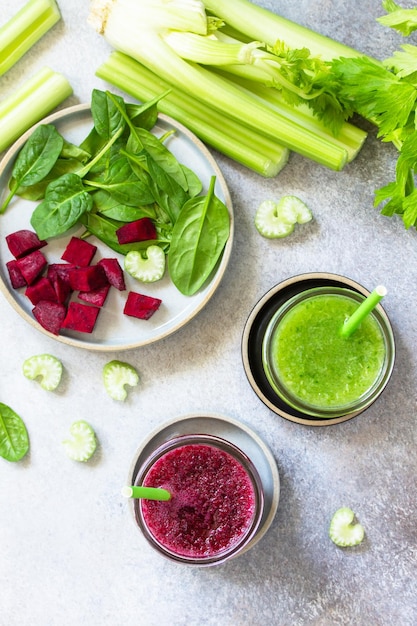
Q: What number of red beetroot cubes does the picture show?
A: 13